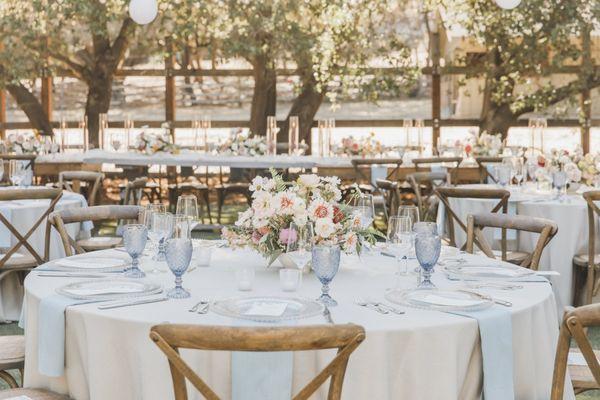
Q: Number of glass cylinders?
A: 14